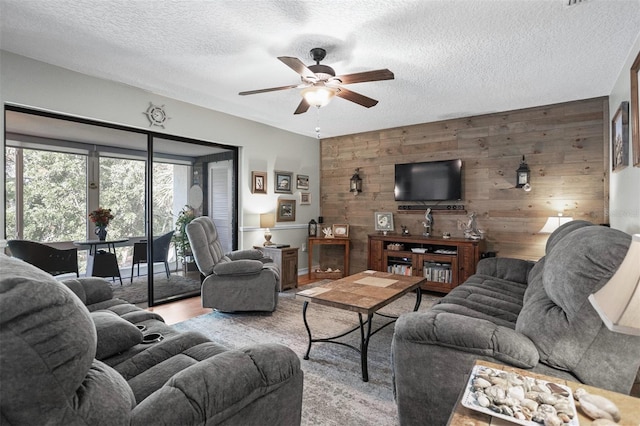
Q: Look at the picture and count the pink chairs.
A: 0